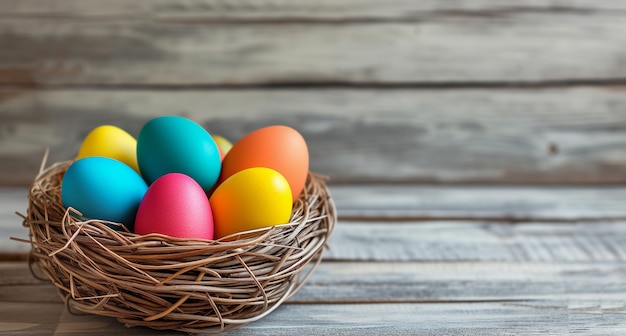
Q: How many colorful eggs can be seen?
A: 7